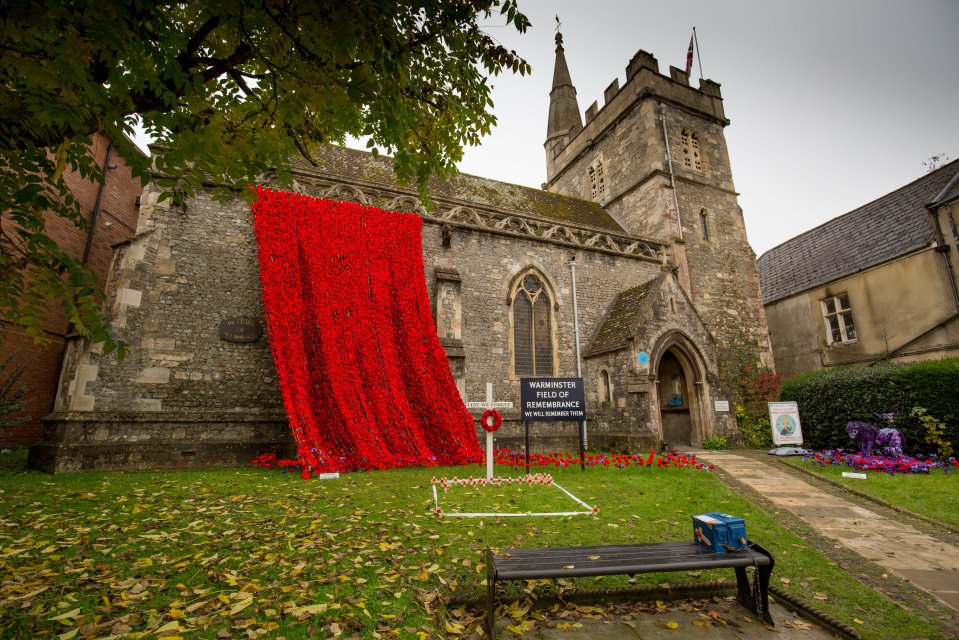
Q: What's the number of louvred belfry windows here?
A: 2